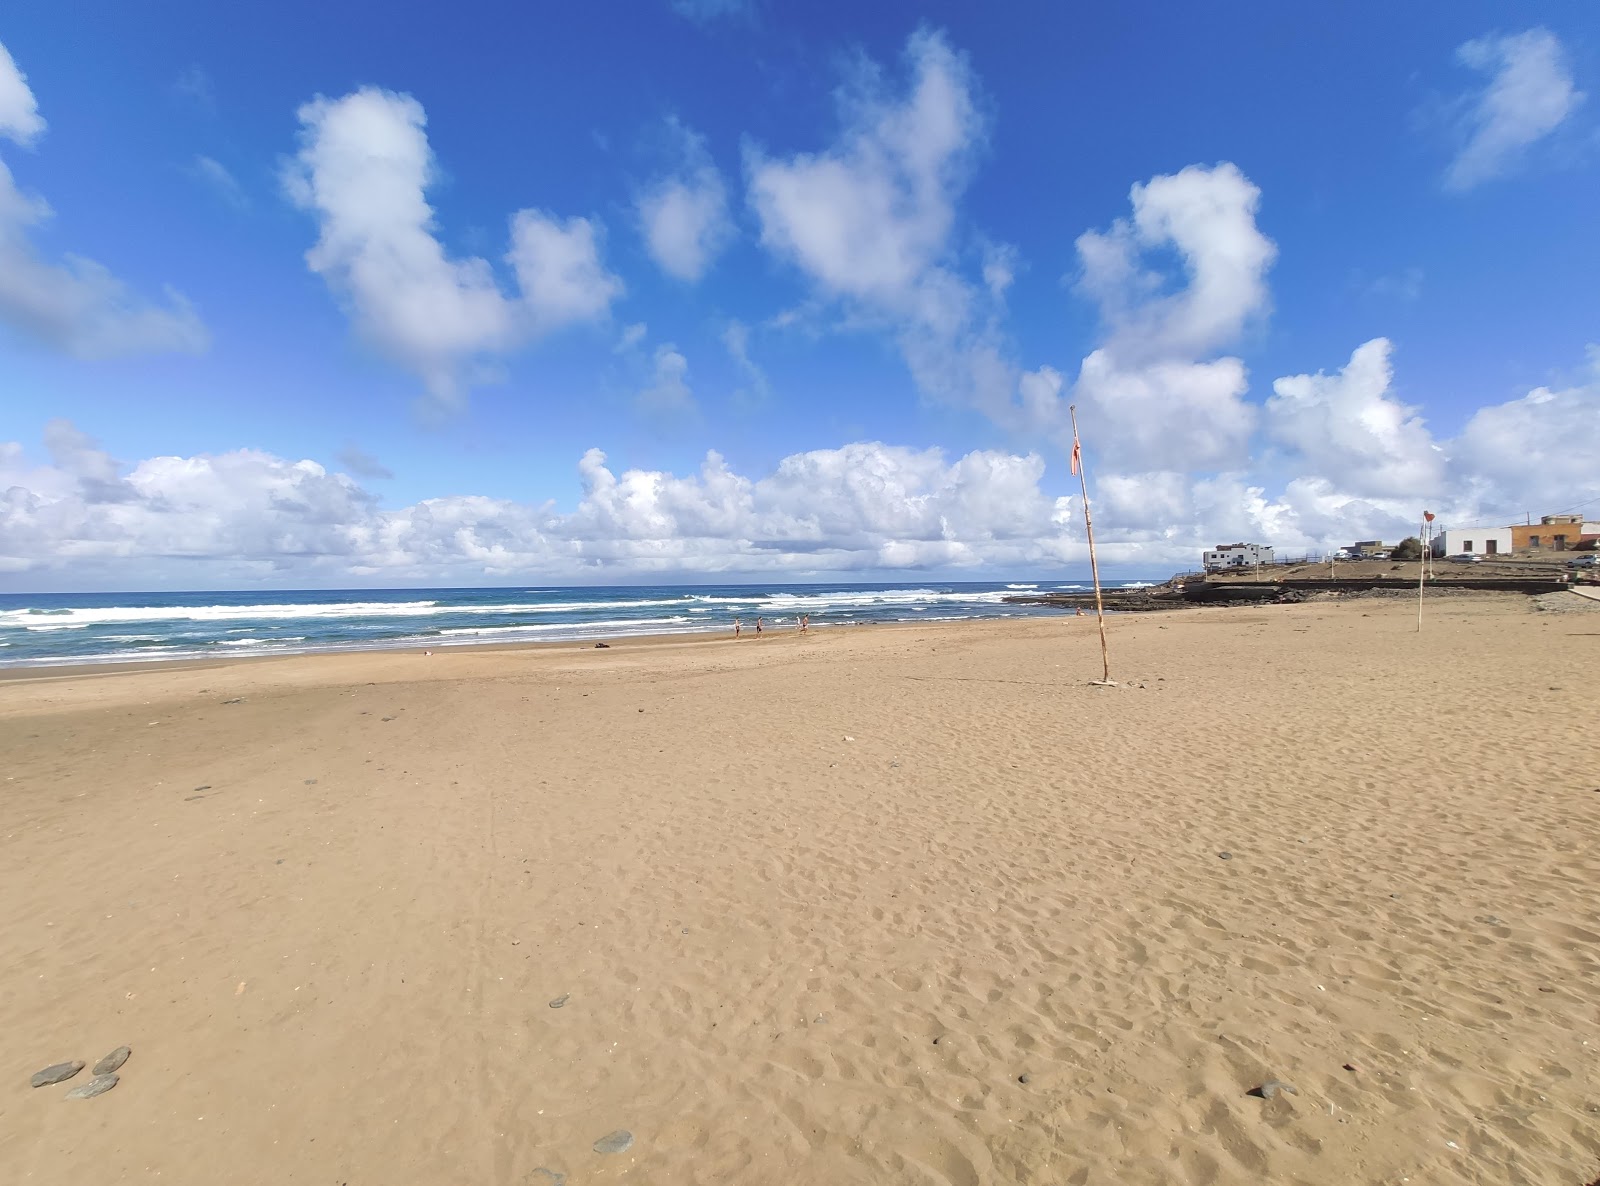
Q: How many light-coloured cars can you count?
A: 4